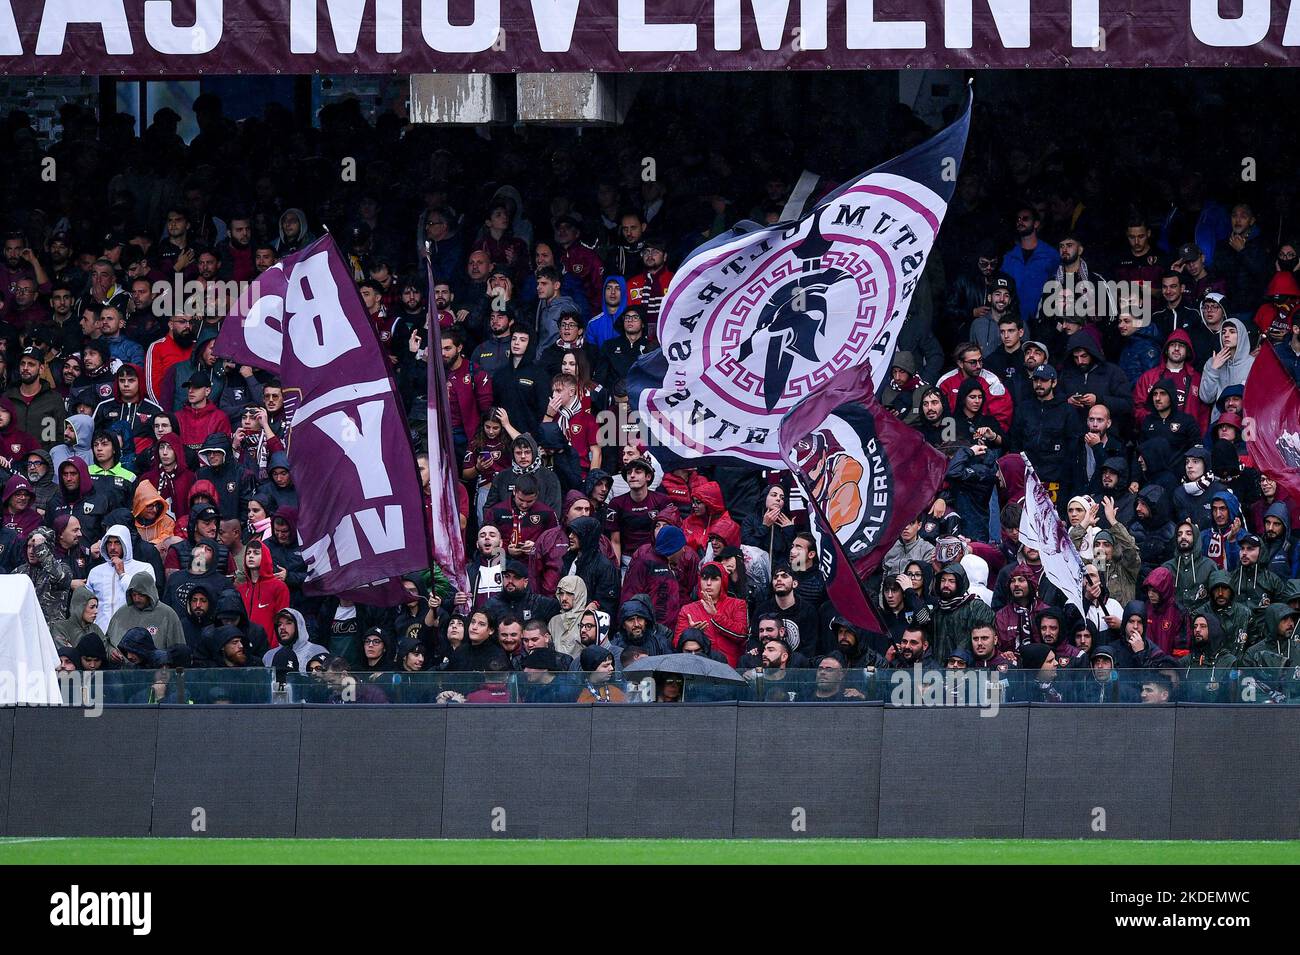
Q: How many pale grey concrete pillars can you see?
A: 2